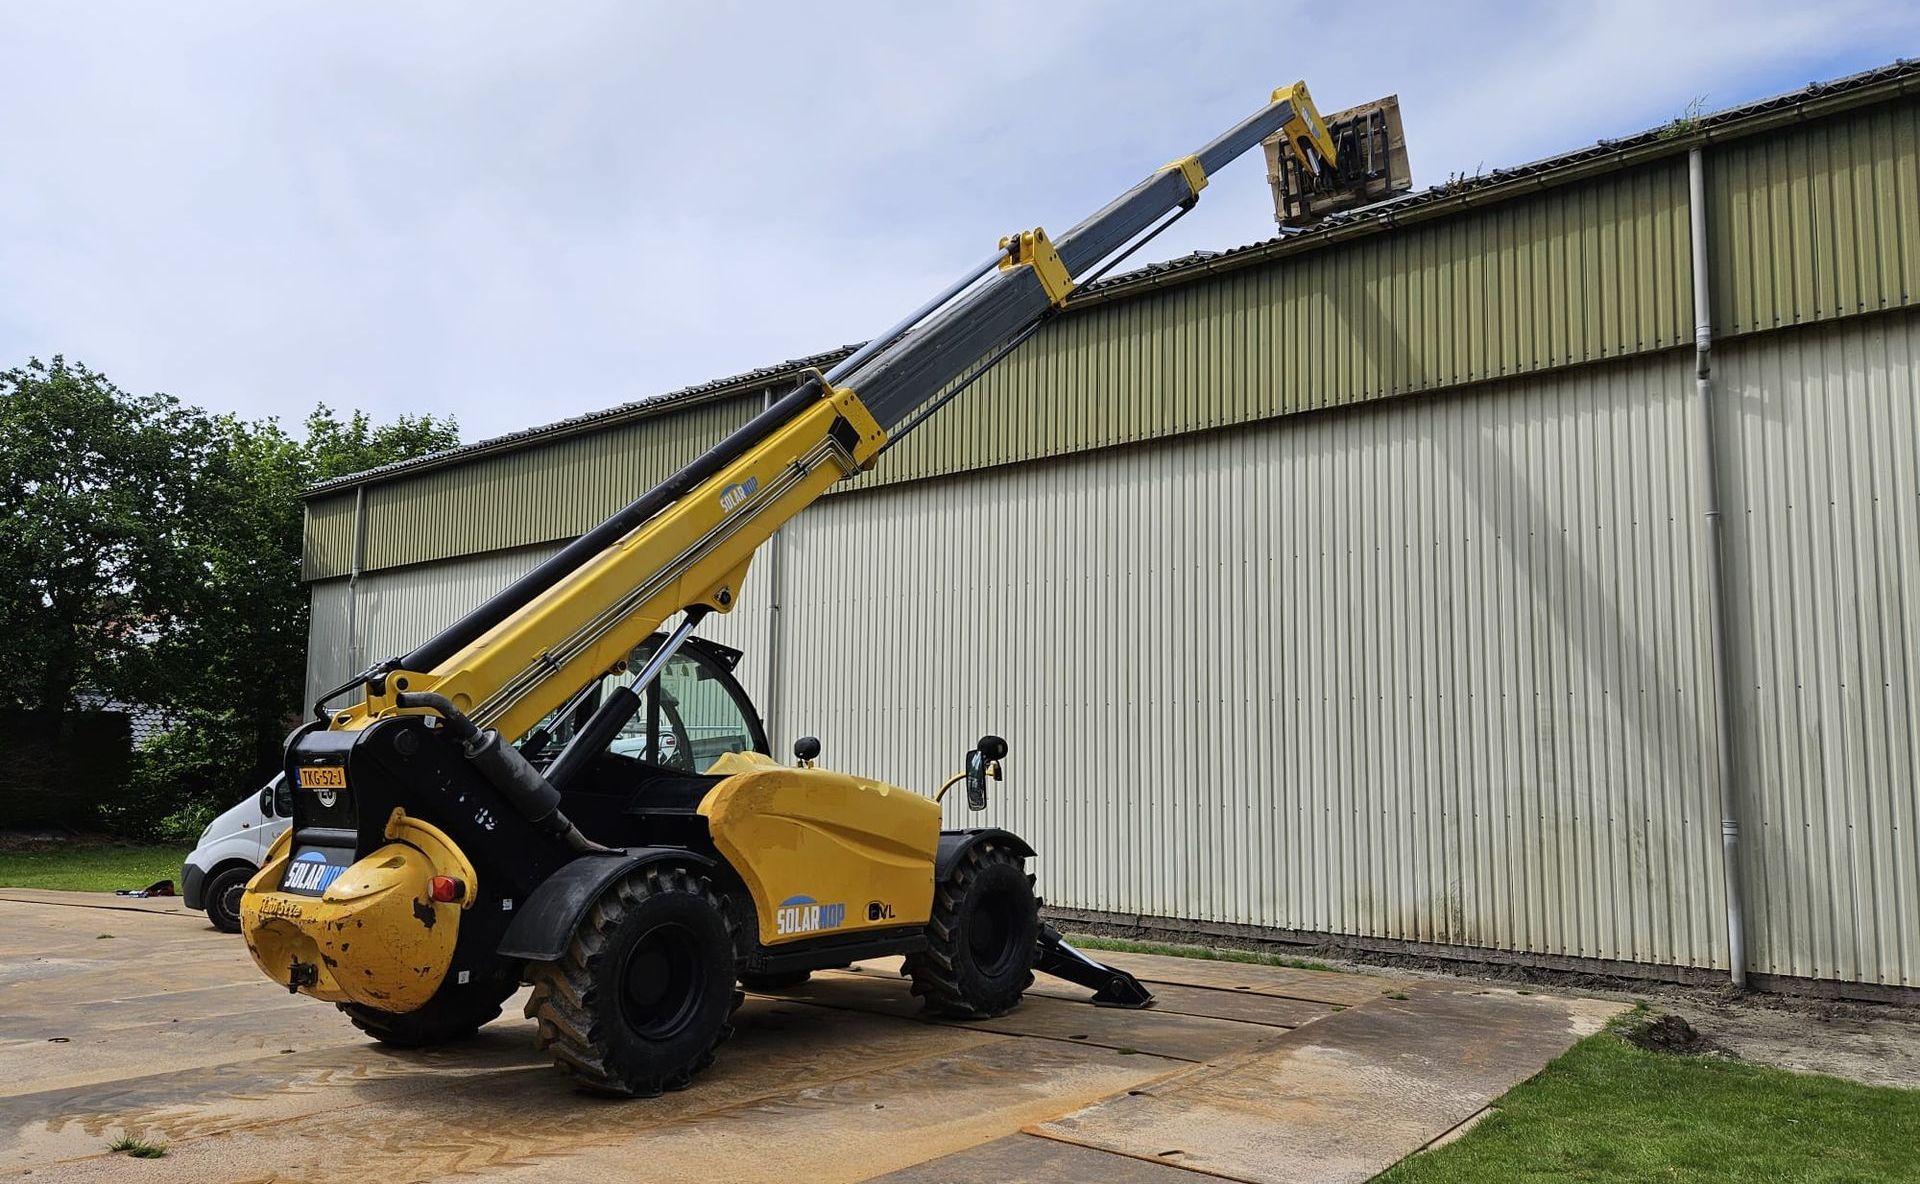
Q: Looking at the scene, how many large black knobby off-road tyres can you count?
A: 4